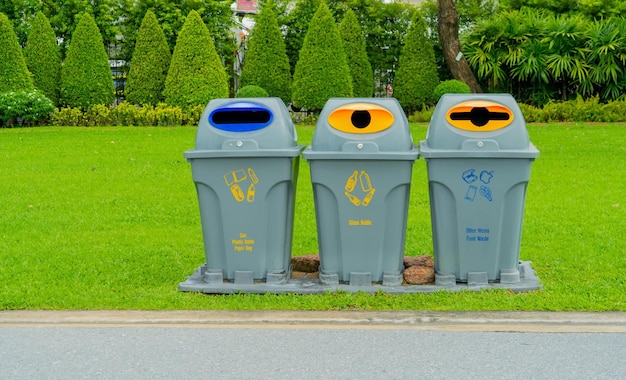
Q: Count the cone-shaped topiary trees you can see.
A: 9